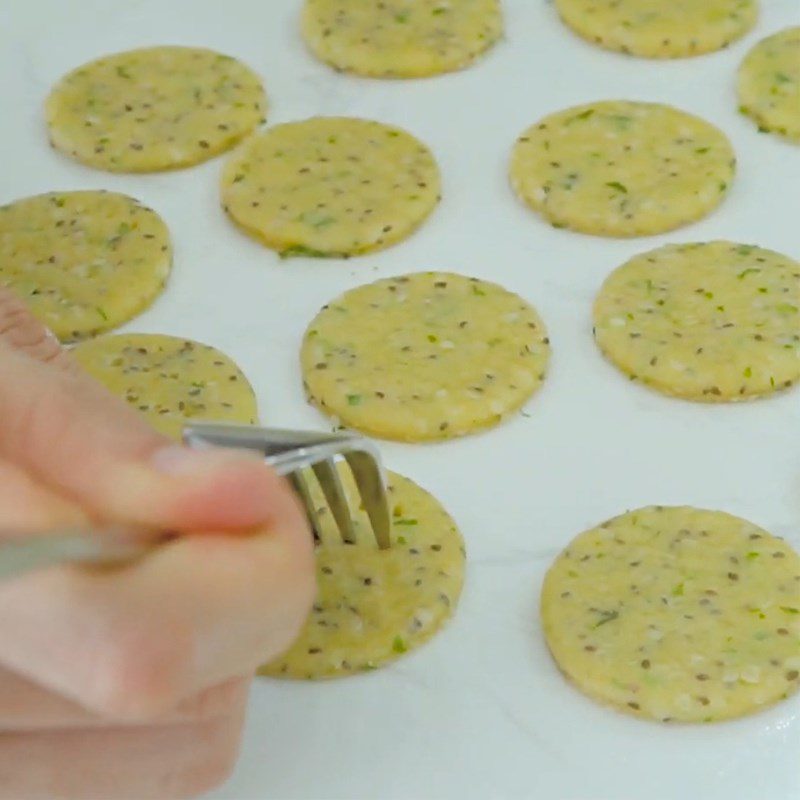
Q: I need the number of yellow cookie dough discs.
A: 12